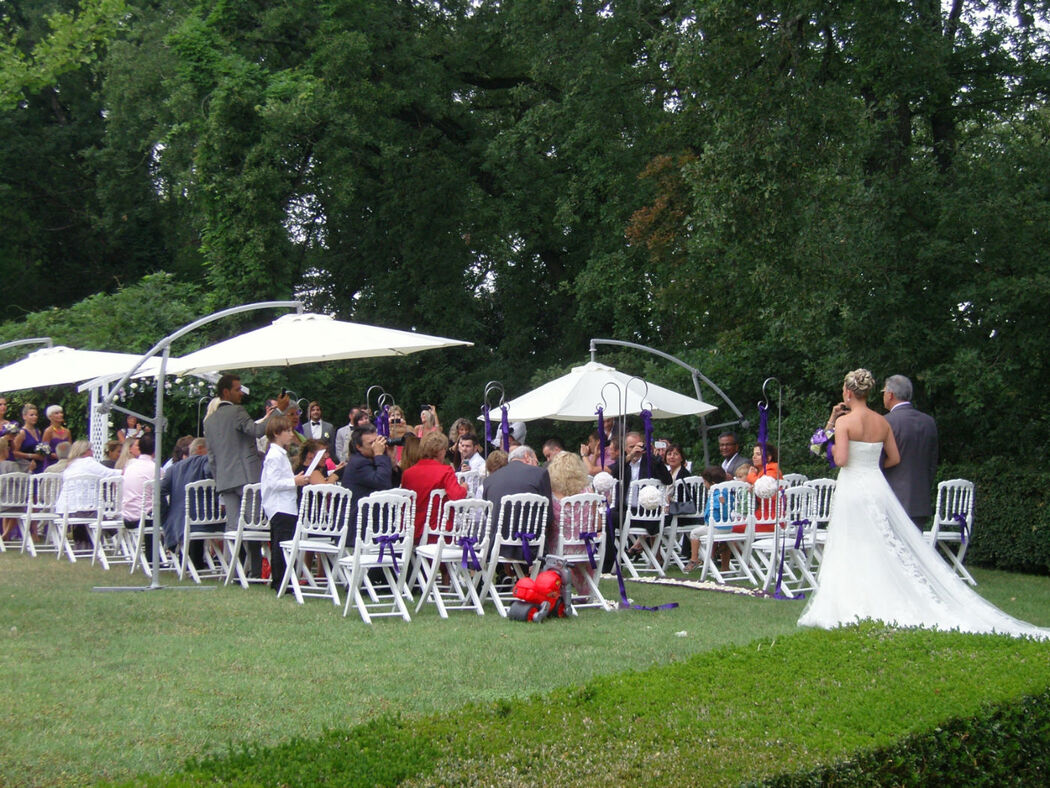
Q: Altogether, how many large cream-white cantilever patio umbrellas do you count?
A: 3